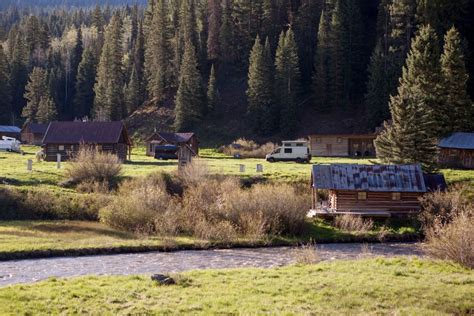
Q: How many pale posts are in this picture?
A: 4